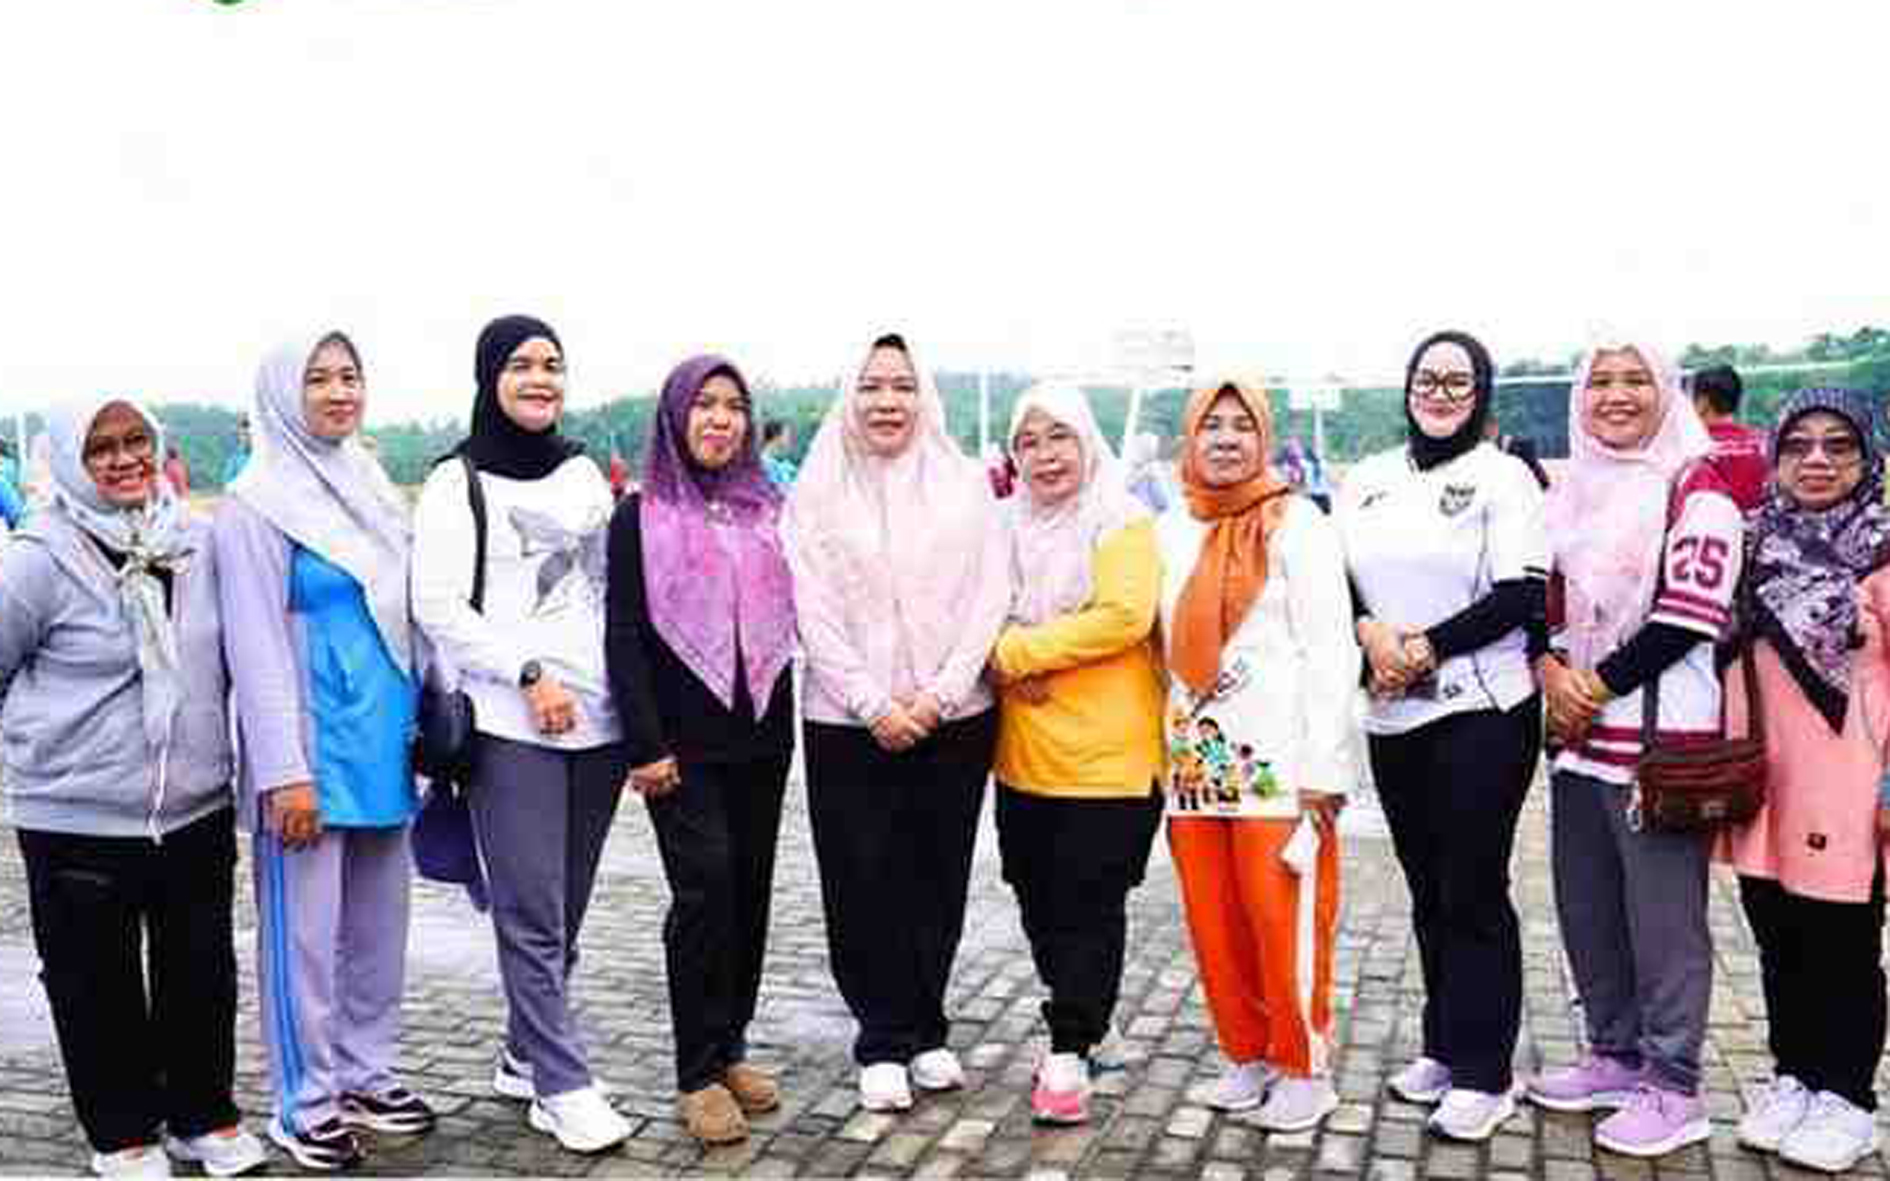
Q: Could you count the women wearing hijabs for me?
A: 10